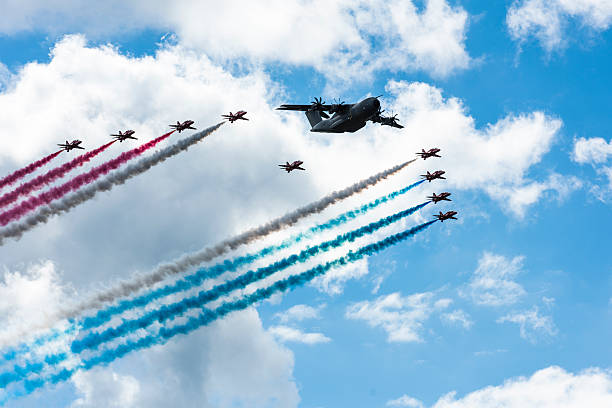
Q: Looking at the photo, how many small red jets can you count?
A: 9